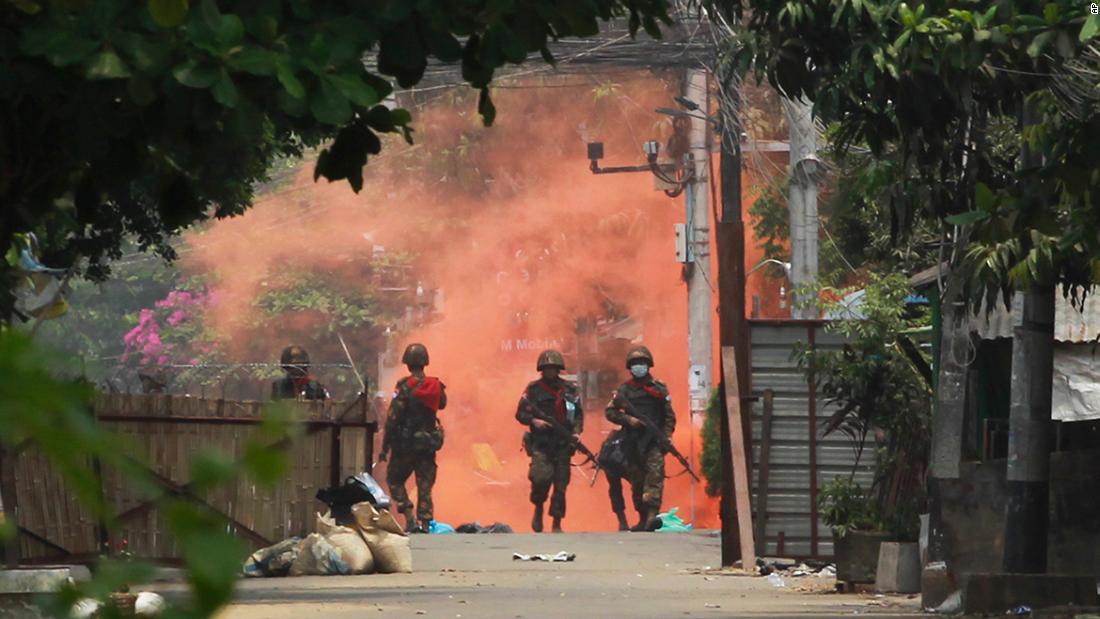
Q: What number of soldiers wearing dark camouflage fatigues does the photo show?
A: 4